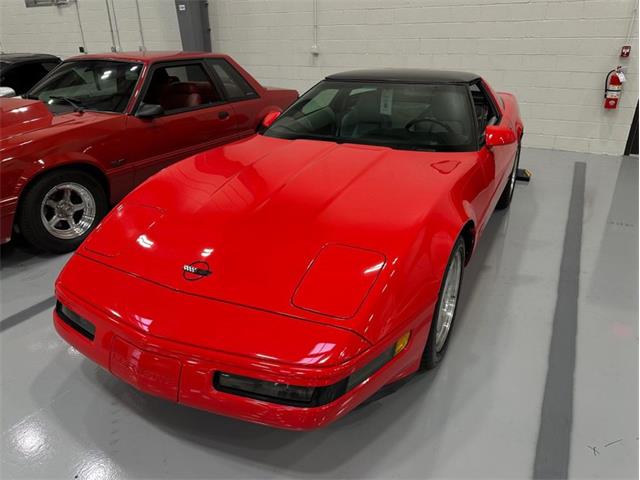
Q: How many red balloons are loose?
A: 0